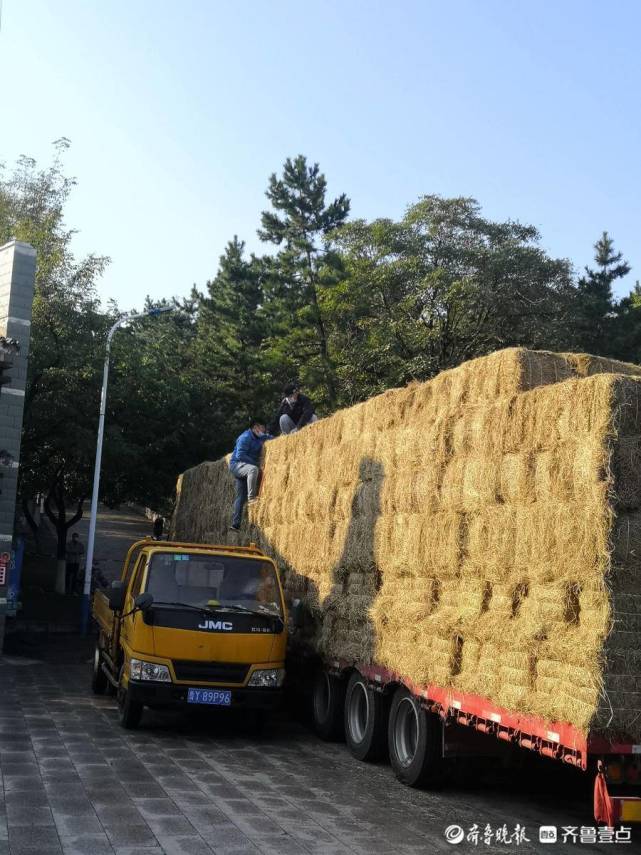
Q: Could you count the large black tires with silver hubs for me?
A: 3